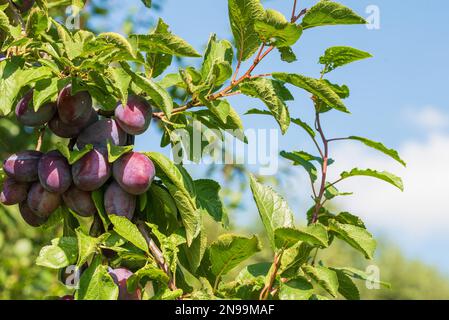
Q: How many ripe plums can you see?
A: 15